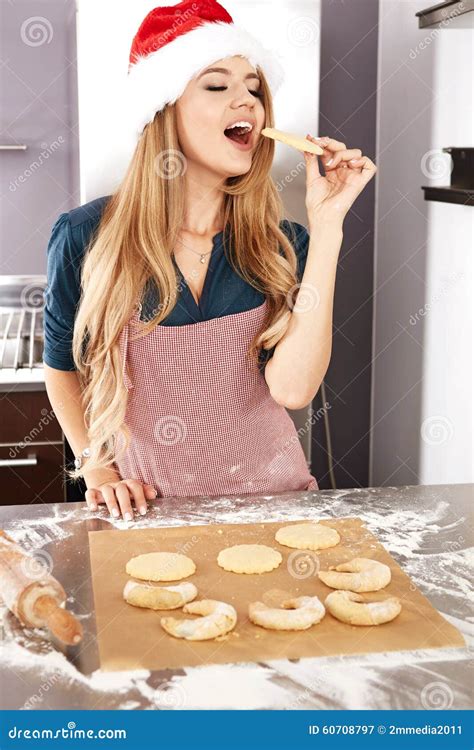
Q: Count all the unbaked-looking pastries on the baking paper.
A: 8